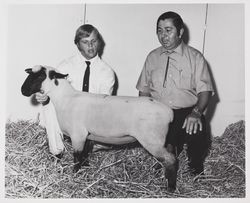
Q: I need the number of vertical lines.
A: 2